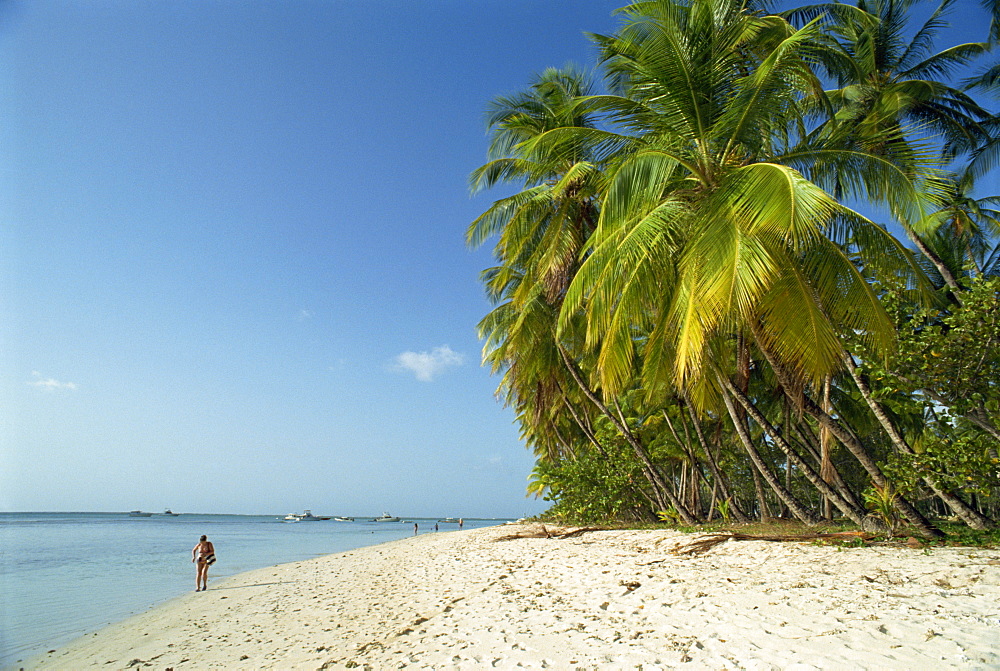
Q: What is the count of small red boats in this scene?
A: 1